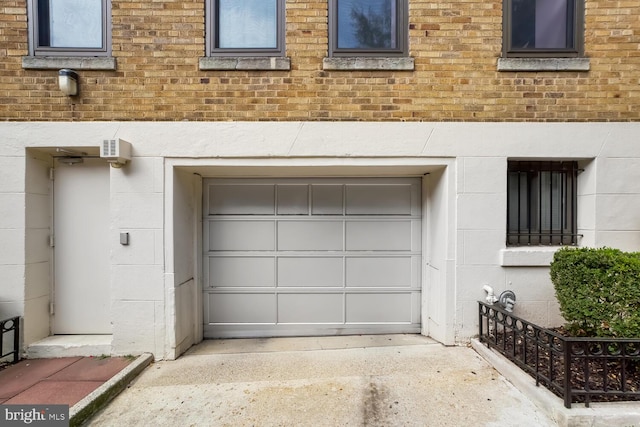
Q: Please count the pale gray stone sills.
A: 4